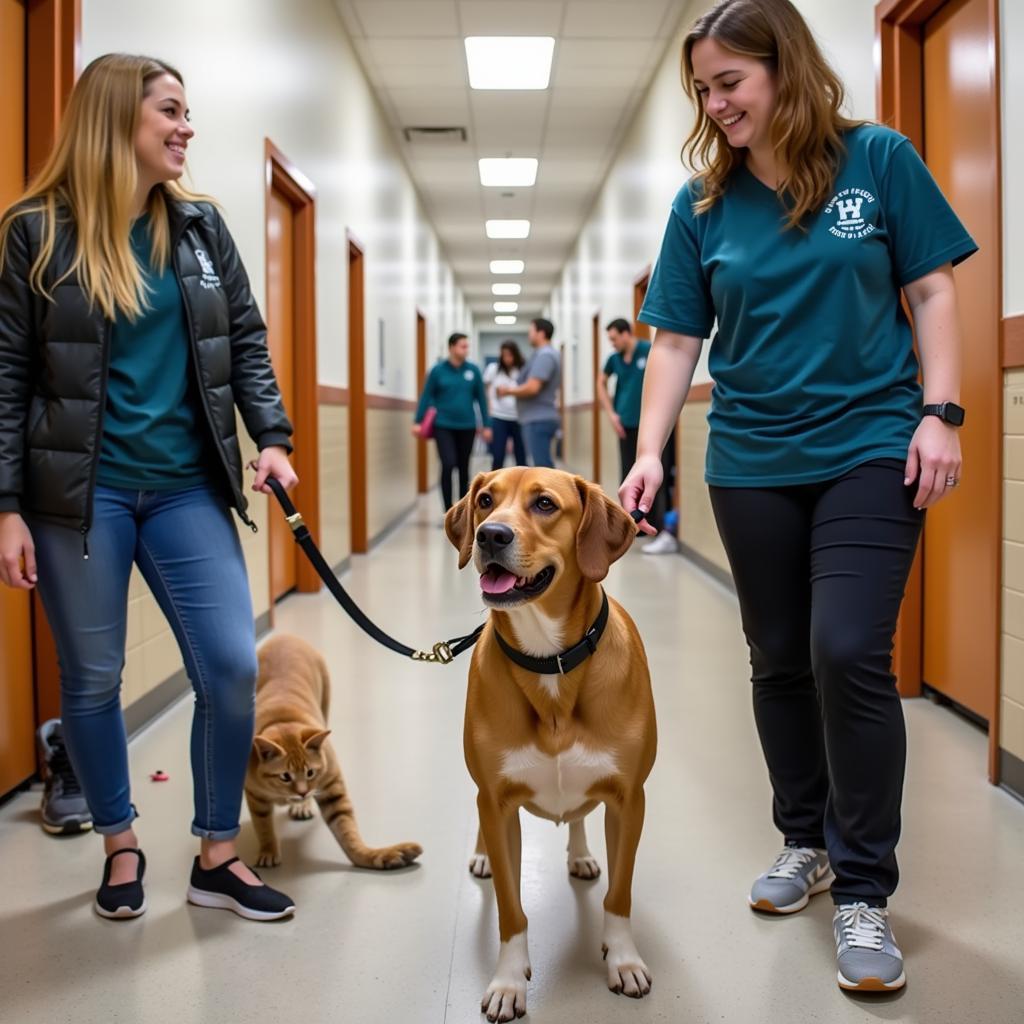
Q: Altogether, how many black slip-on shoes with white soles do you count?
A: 2